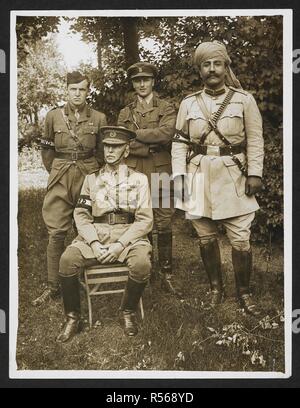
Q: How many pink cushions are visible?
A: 0